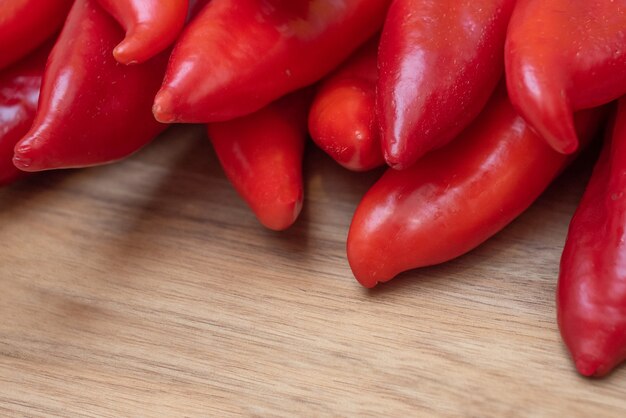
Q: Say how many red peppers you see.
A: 11